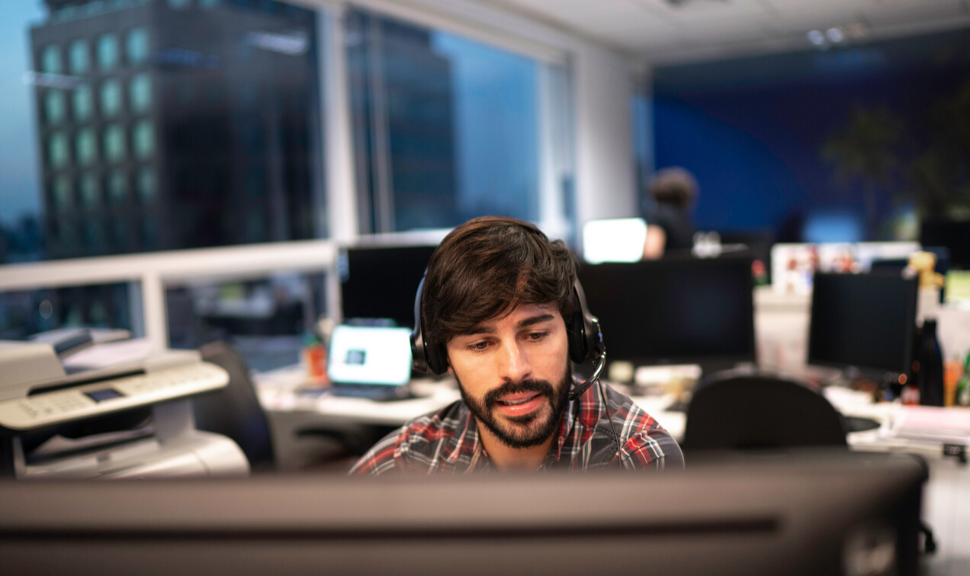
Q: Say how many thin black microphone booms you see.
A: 1